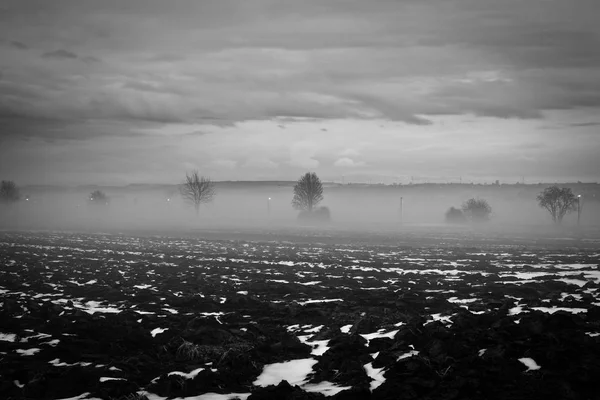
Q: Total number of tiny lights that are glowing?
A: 5